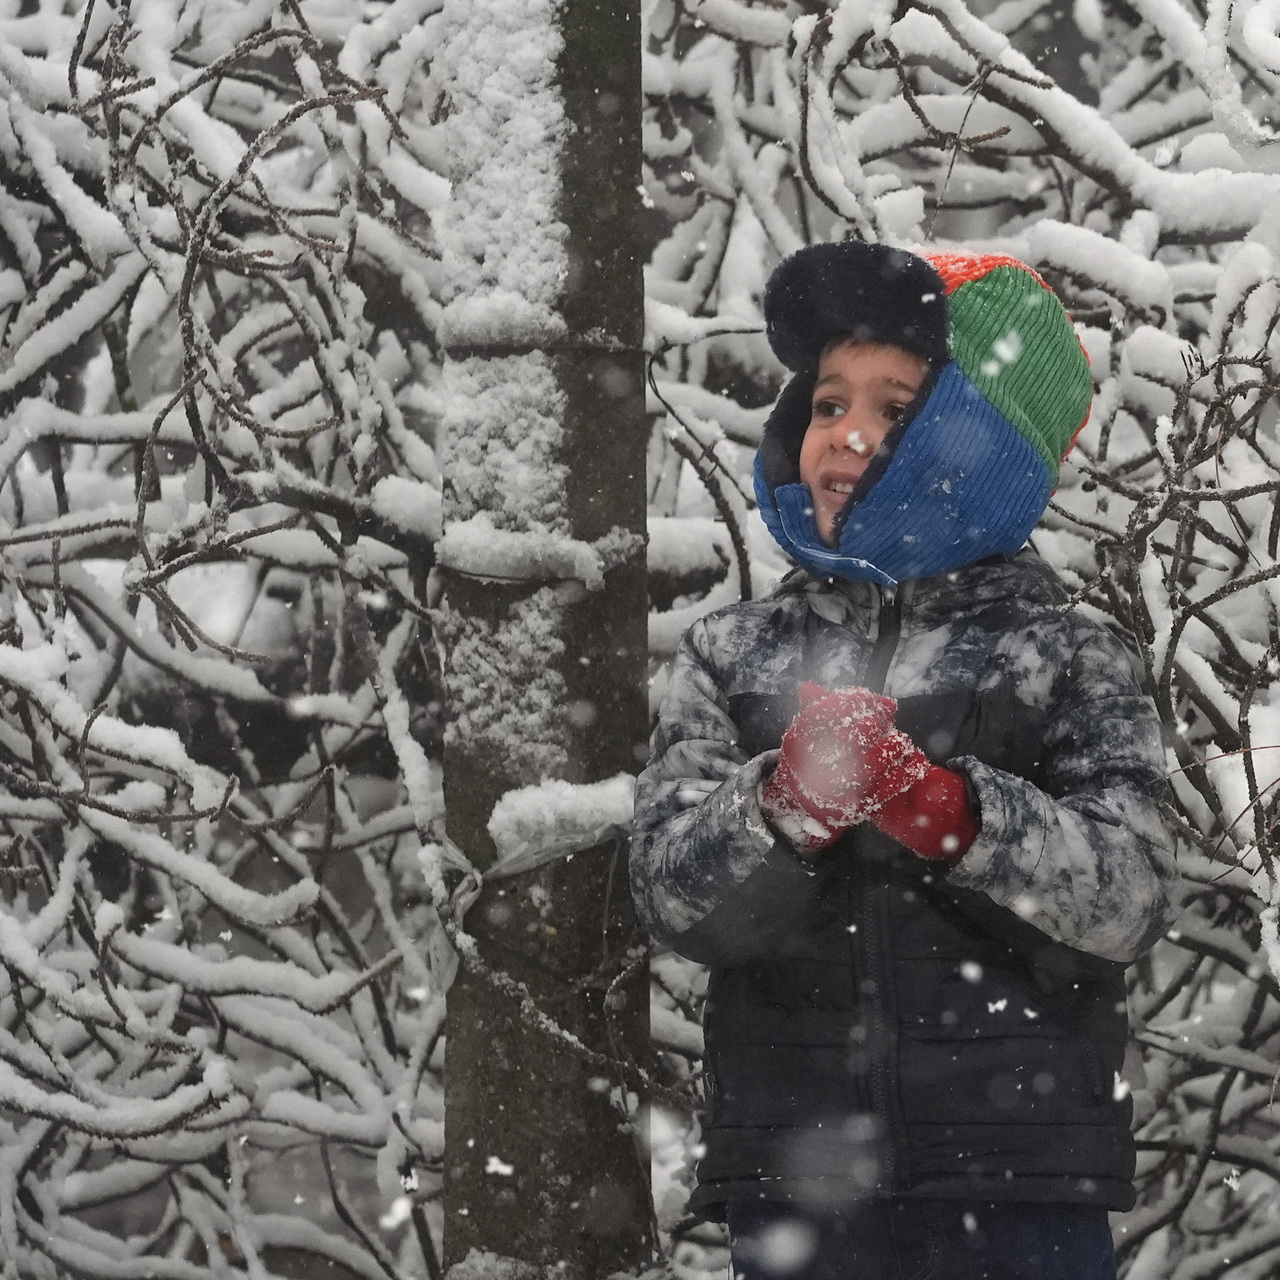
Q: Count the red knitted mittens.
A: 2